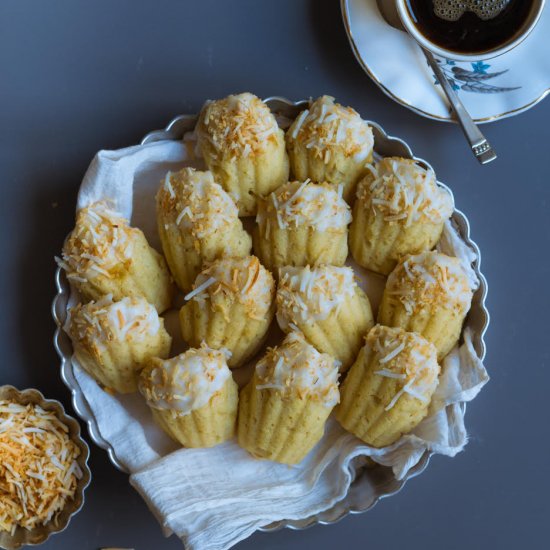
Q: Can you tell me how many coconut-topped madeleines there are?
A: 13